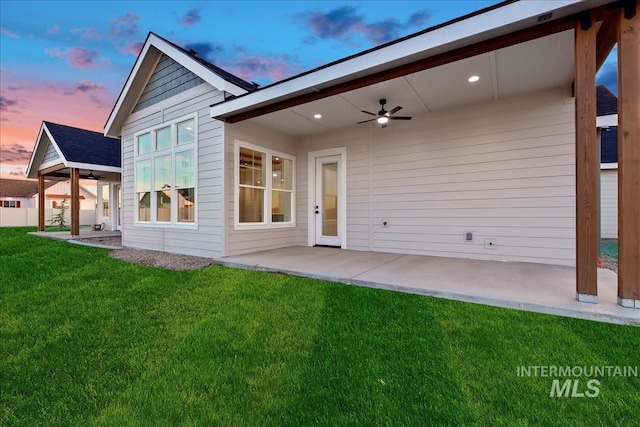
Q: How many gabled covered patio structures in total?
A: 1